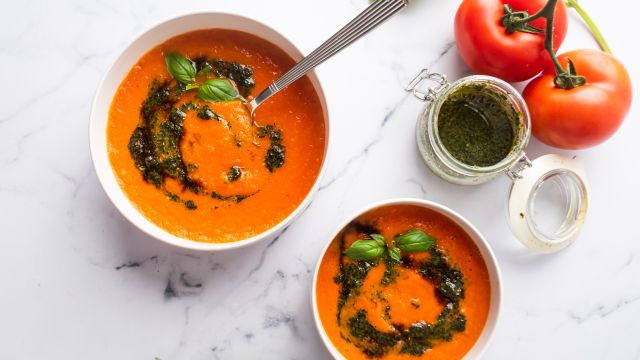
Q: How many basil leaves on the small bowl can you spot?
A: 4